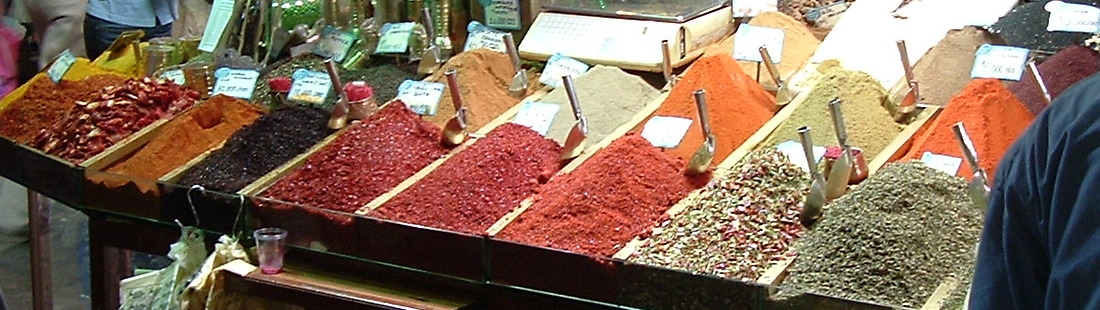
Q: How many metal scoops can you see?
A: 13